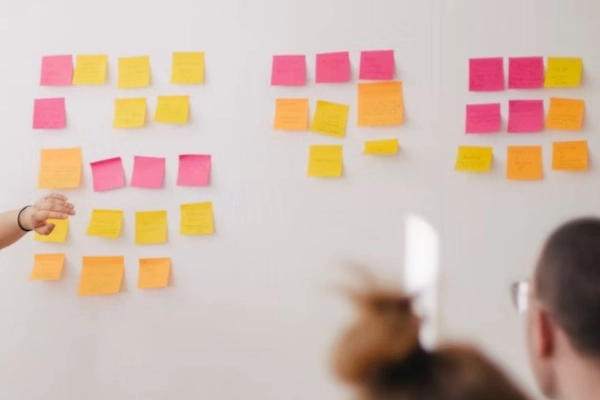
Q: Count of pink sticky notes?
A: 12